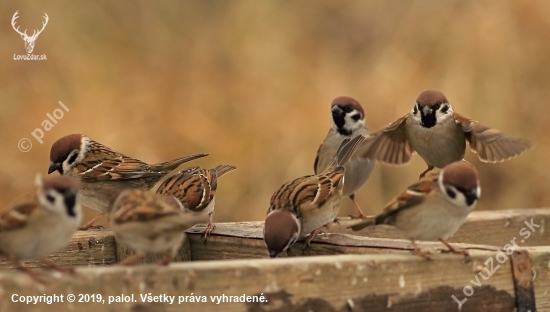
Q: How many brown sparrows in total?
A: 8